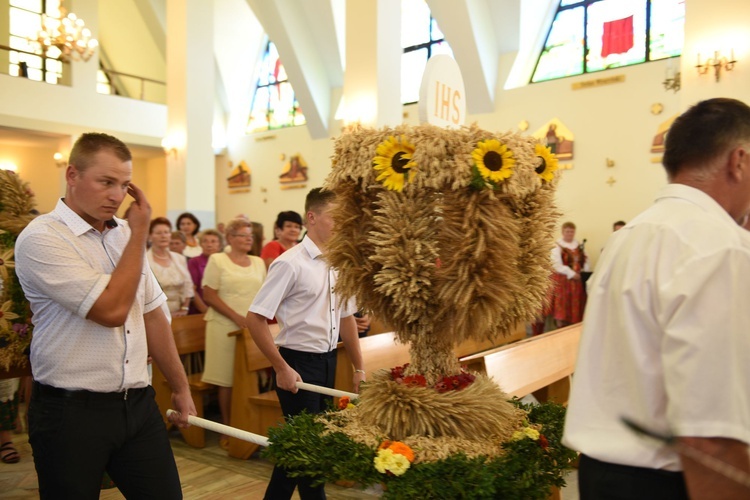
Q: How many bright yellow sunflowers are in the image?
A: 3